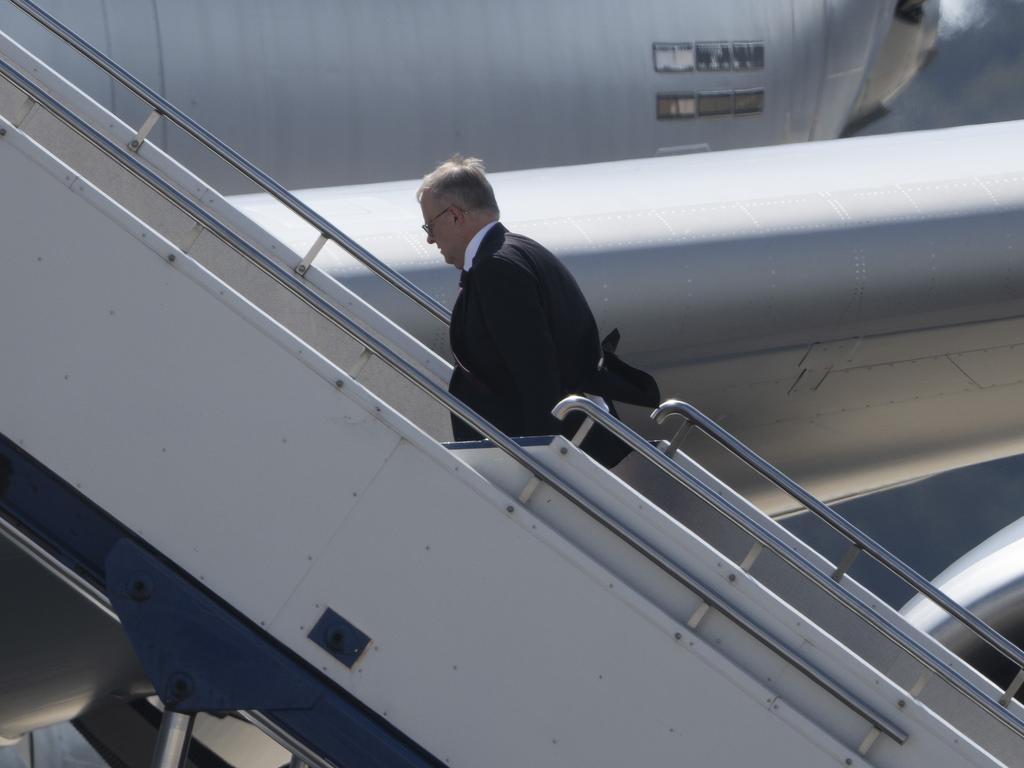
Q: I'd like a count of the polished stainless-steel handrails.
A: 4